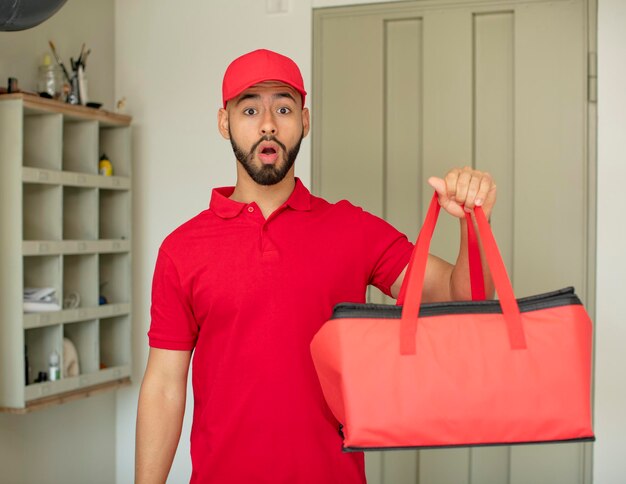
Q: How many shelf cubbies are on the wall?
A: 12